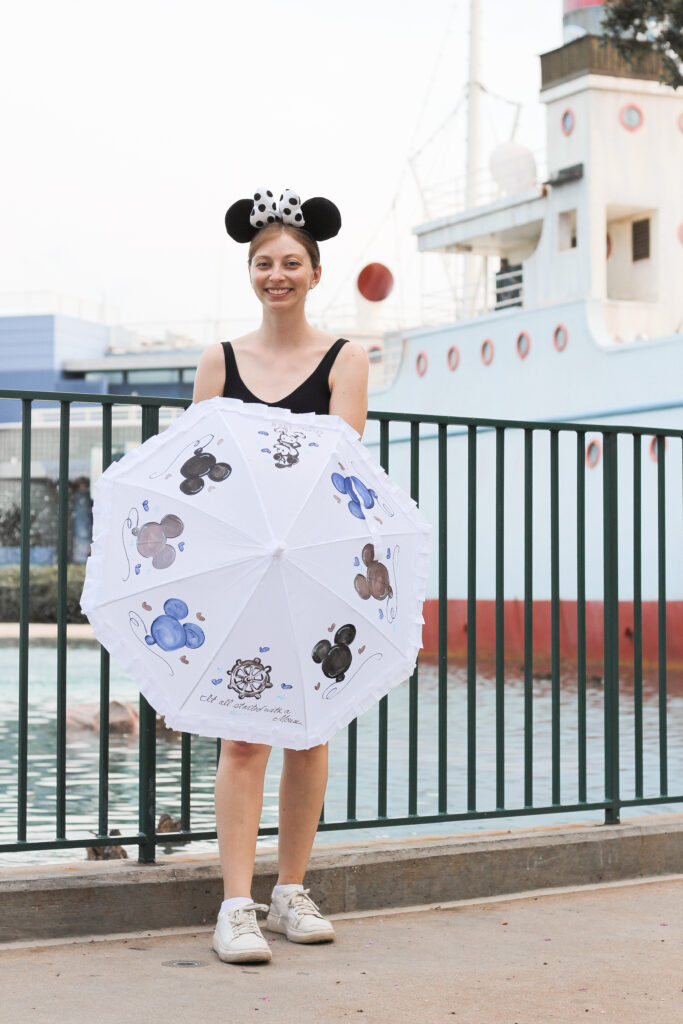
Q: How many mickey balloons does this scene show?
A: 6